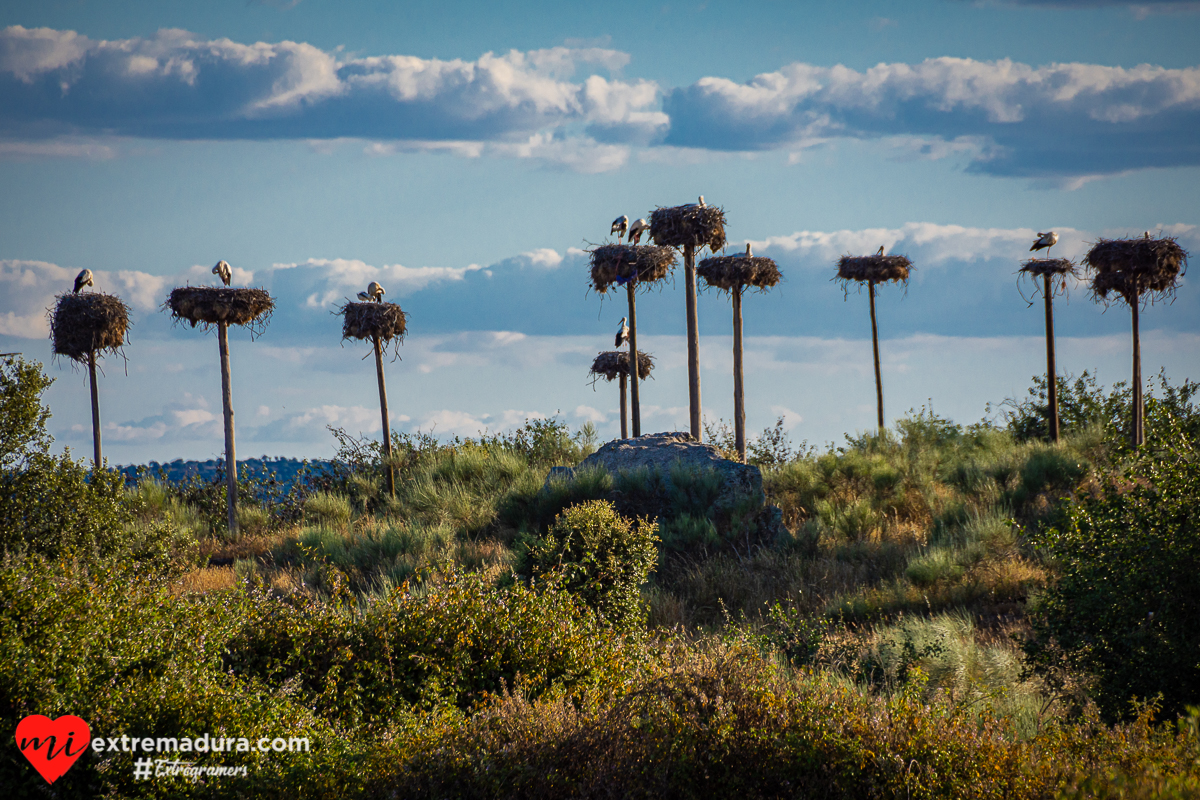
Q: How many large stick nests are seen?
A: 10